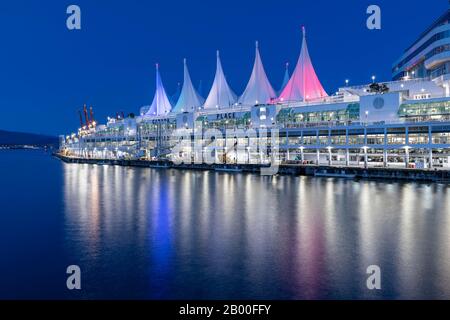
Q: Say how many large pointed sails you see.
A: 5